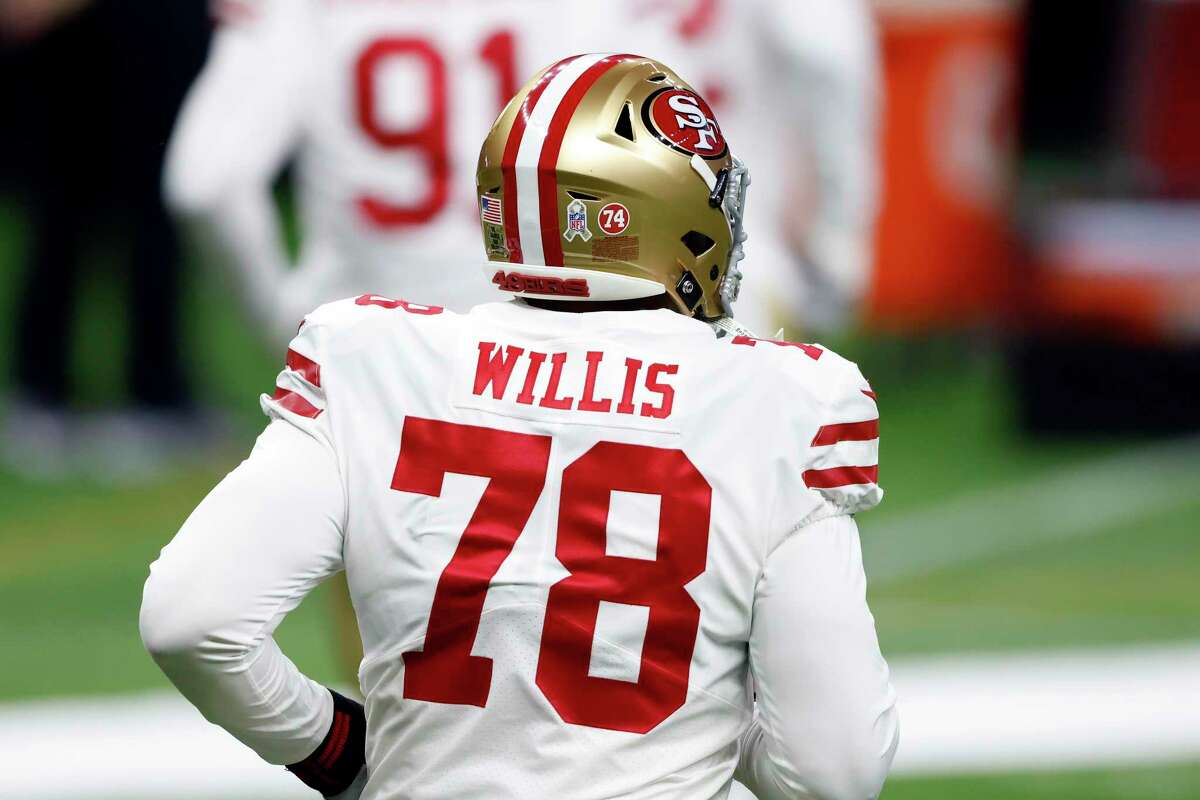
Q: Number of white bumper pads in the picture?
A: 1